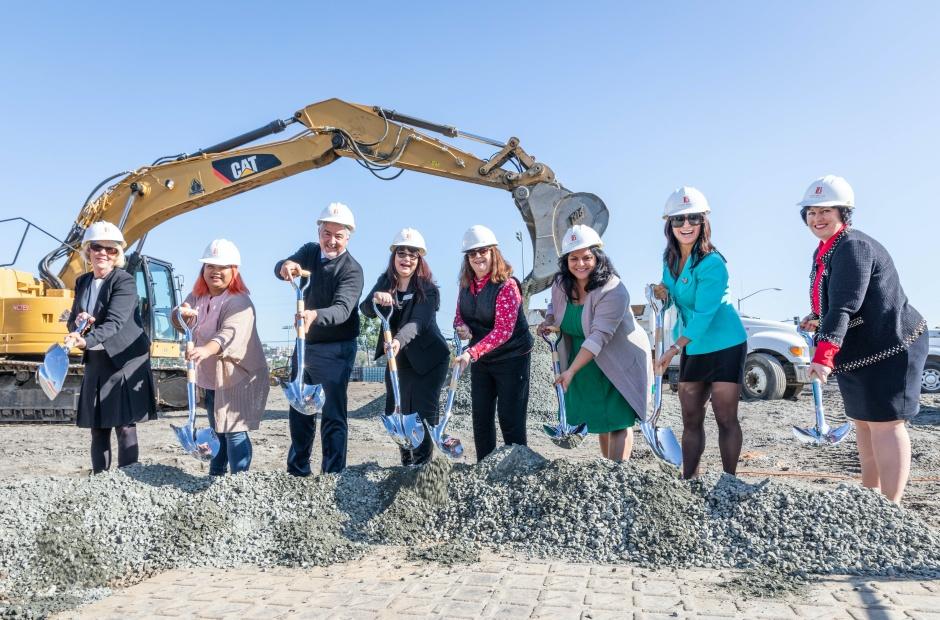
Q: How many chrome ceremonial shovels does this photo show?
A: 8